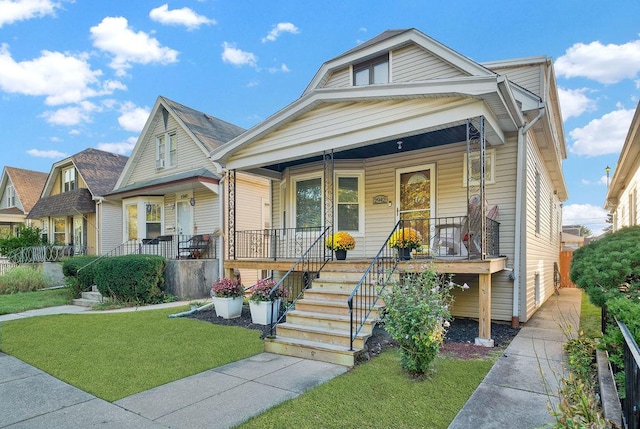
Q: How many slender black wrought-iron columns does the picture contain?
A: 3